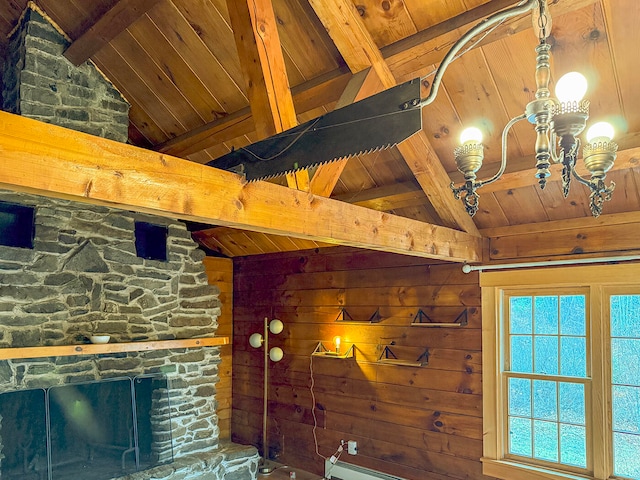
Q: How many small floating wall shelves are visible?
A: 4